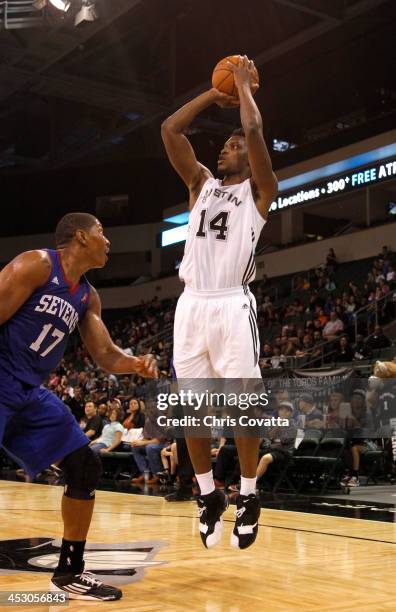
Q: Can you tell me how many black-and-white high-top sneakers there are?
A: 2